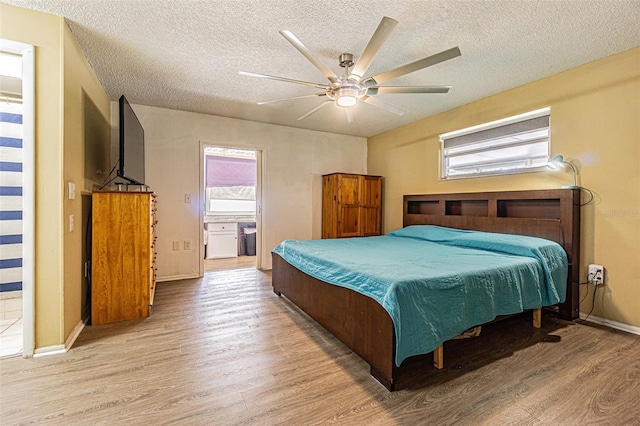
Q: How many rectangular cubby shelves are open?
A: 3